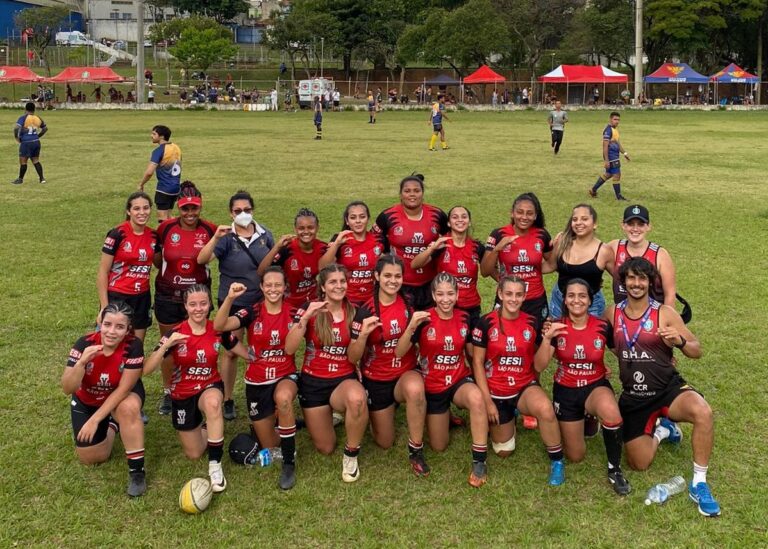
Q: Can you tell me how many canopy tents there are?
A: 7